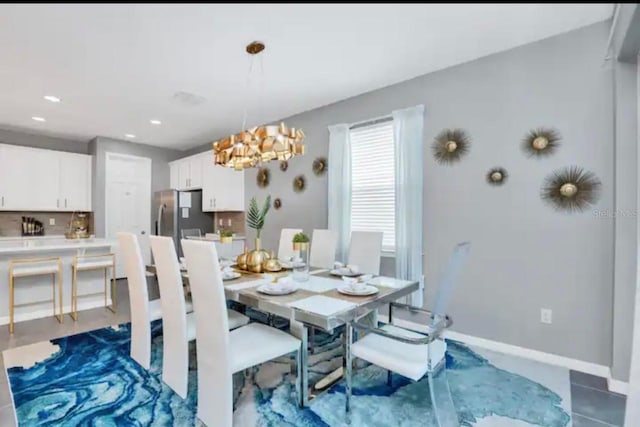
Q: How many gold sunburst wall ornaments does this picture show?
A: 9